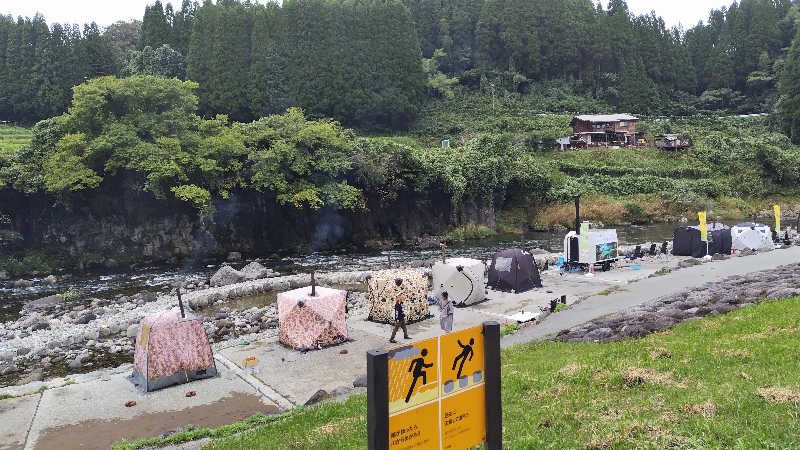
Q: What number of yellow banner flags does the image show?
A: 2